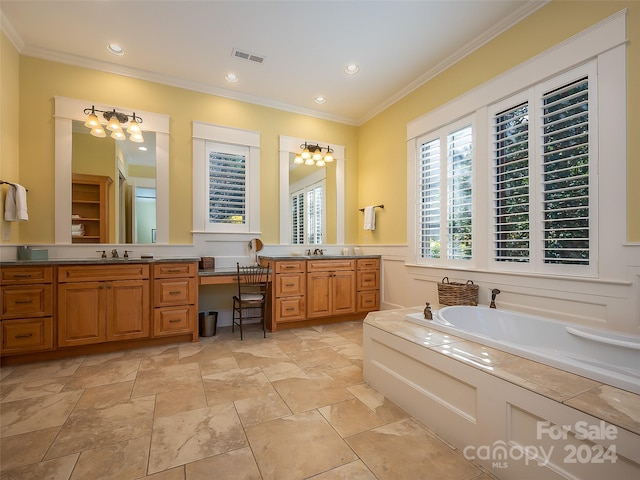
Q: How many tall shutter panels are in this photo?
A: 4